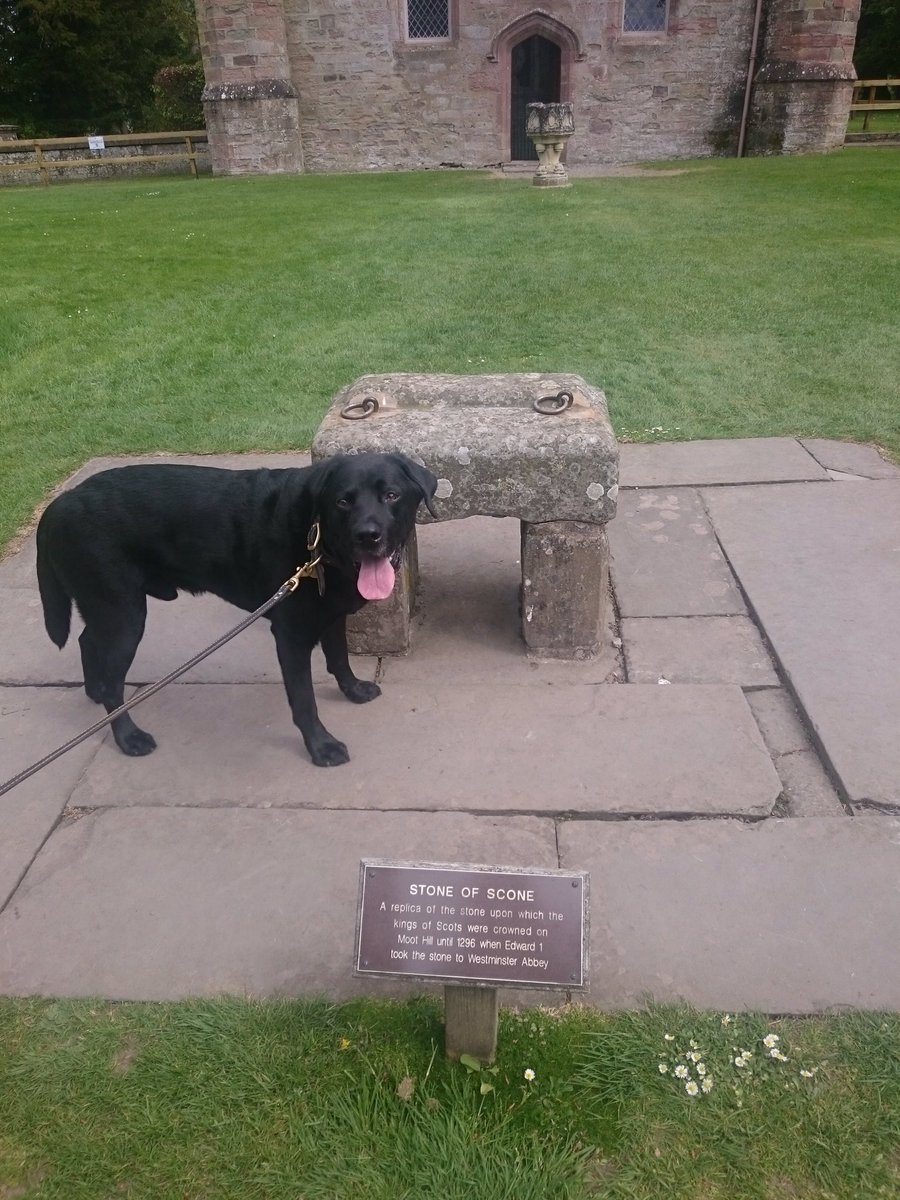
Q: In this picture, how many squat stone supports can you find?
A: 2